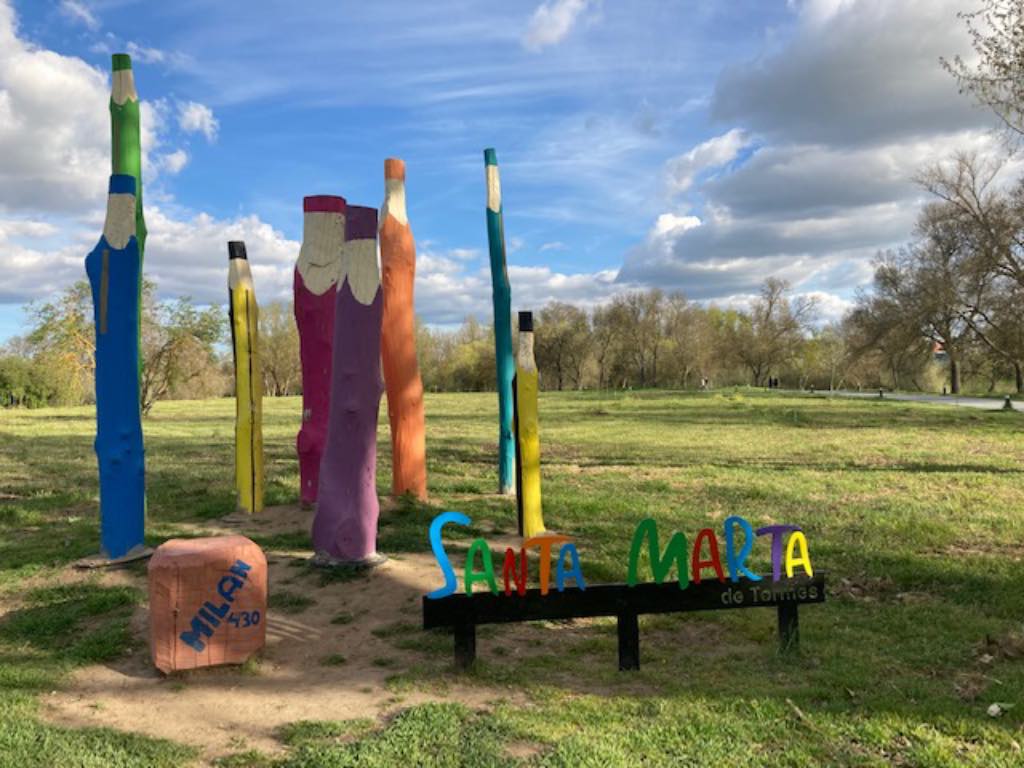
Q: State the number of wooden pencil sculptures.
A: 8